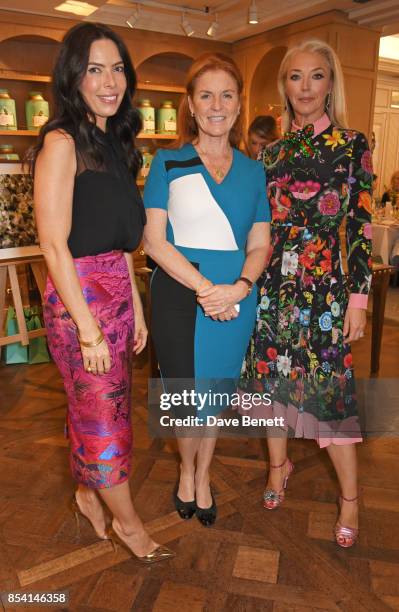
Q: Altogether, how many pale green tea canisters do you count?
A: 6